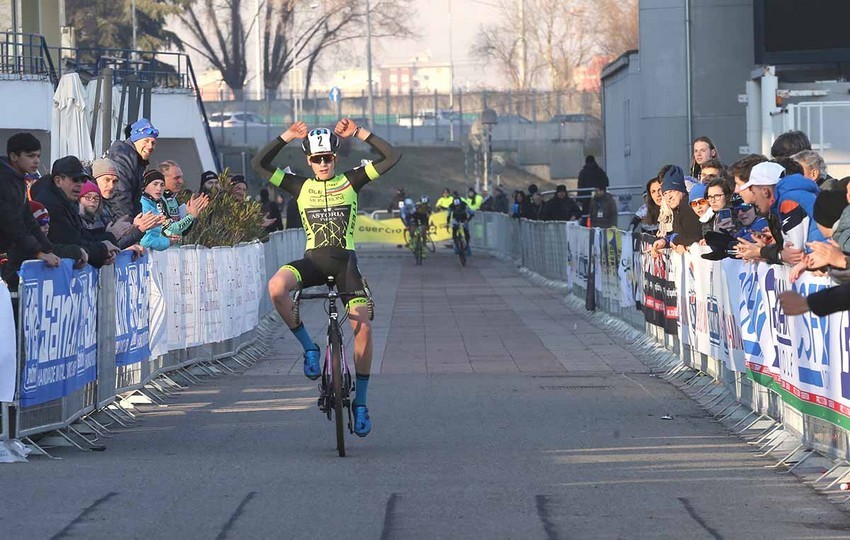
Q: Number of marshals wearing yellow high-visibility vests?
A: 2